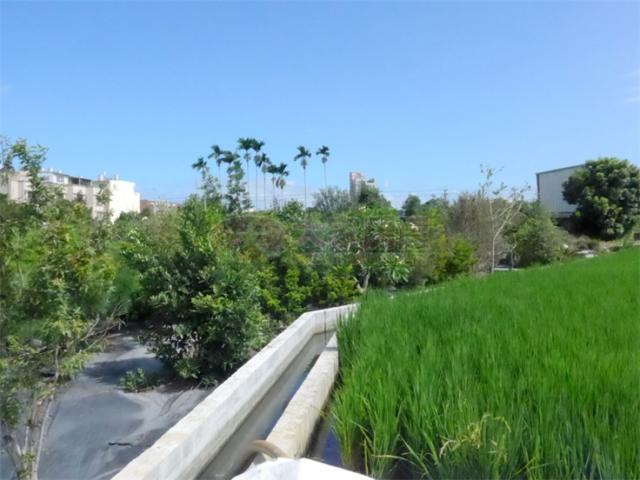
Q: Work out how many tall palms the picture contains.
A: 10